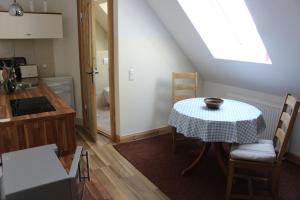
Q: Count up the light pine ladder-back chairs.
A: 2